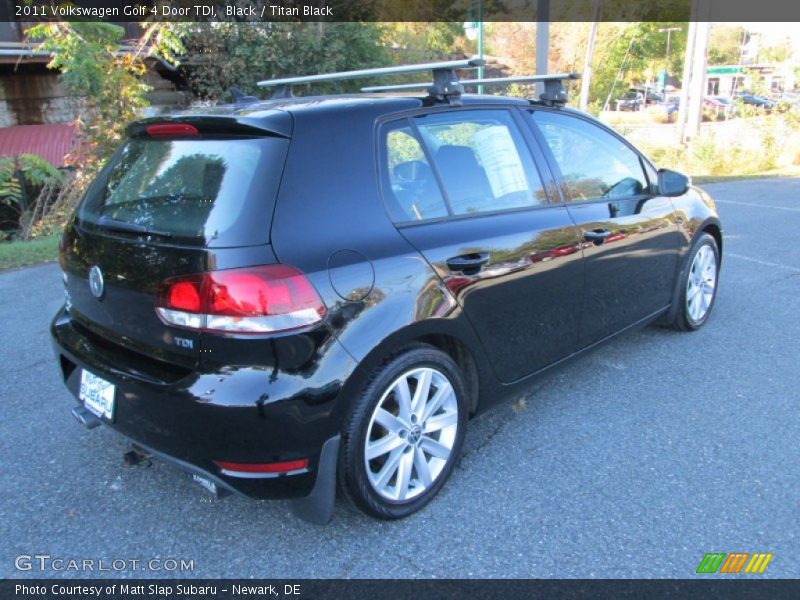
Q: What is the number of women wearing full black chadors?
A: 0